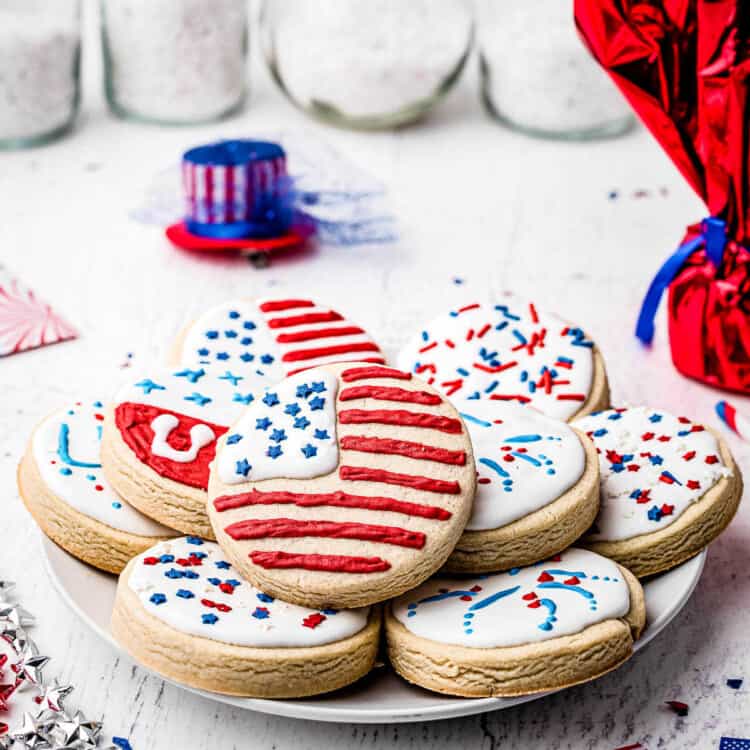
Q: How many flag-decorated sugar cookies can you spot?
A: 2